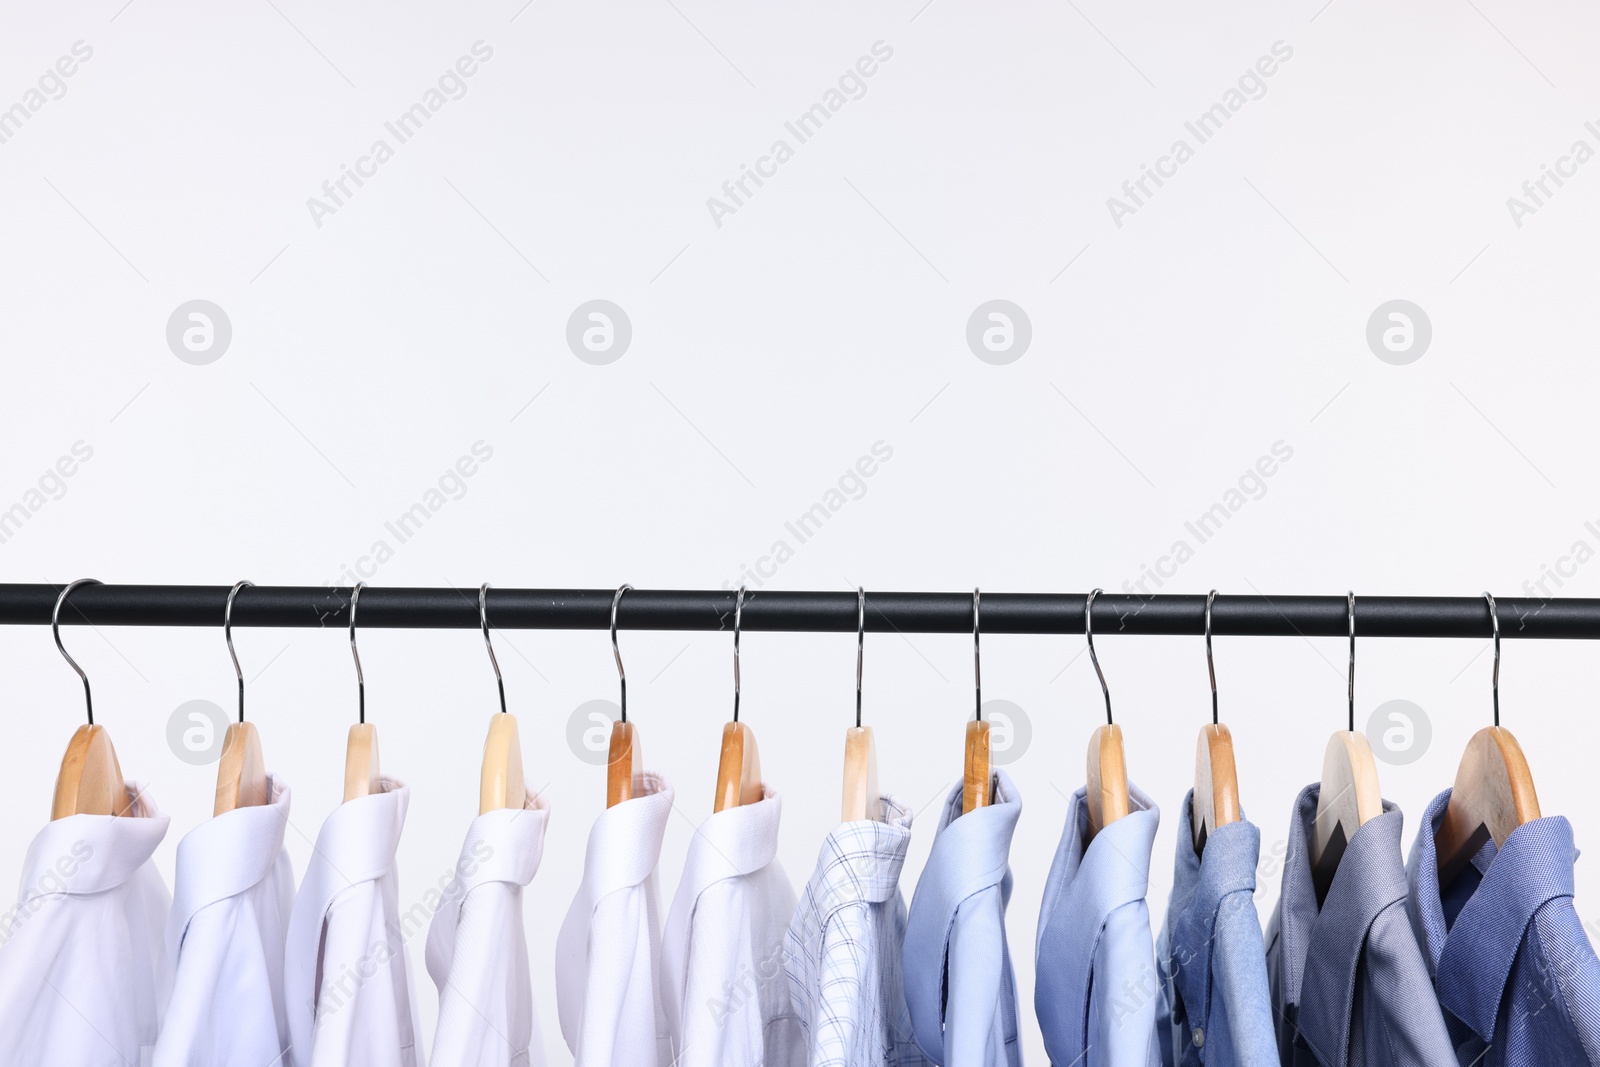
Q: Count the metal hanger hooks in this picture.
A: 12